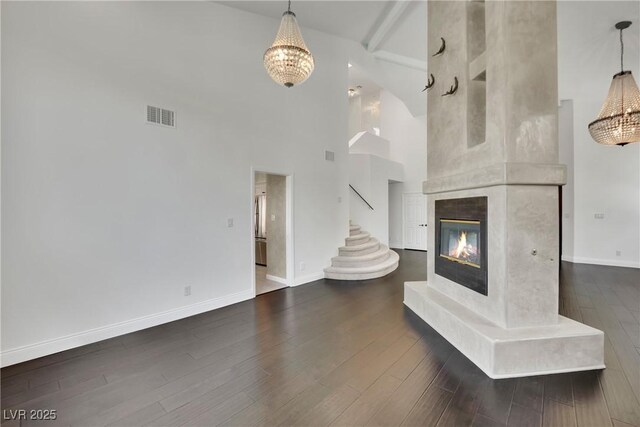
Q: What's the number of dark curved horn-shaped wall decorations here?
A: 3